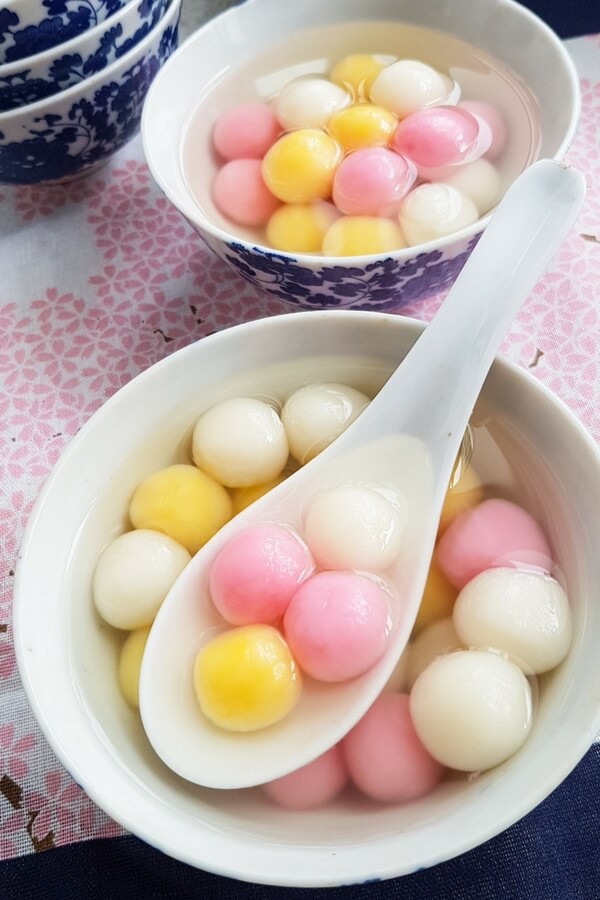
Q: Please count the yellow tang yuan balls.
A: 11